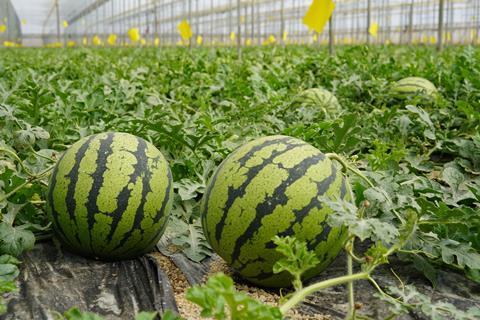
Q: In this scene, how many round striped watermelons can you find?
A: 4